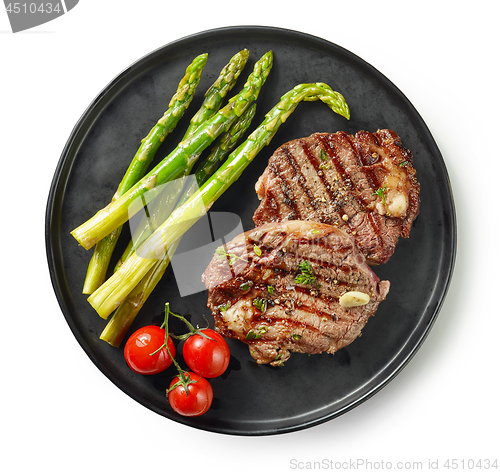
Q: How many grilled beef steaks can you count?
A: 2